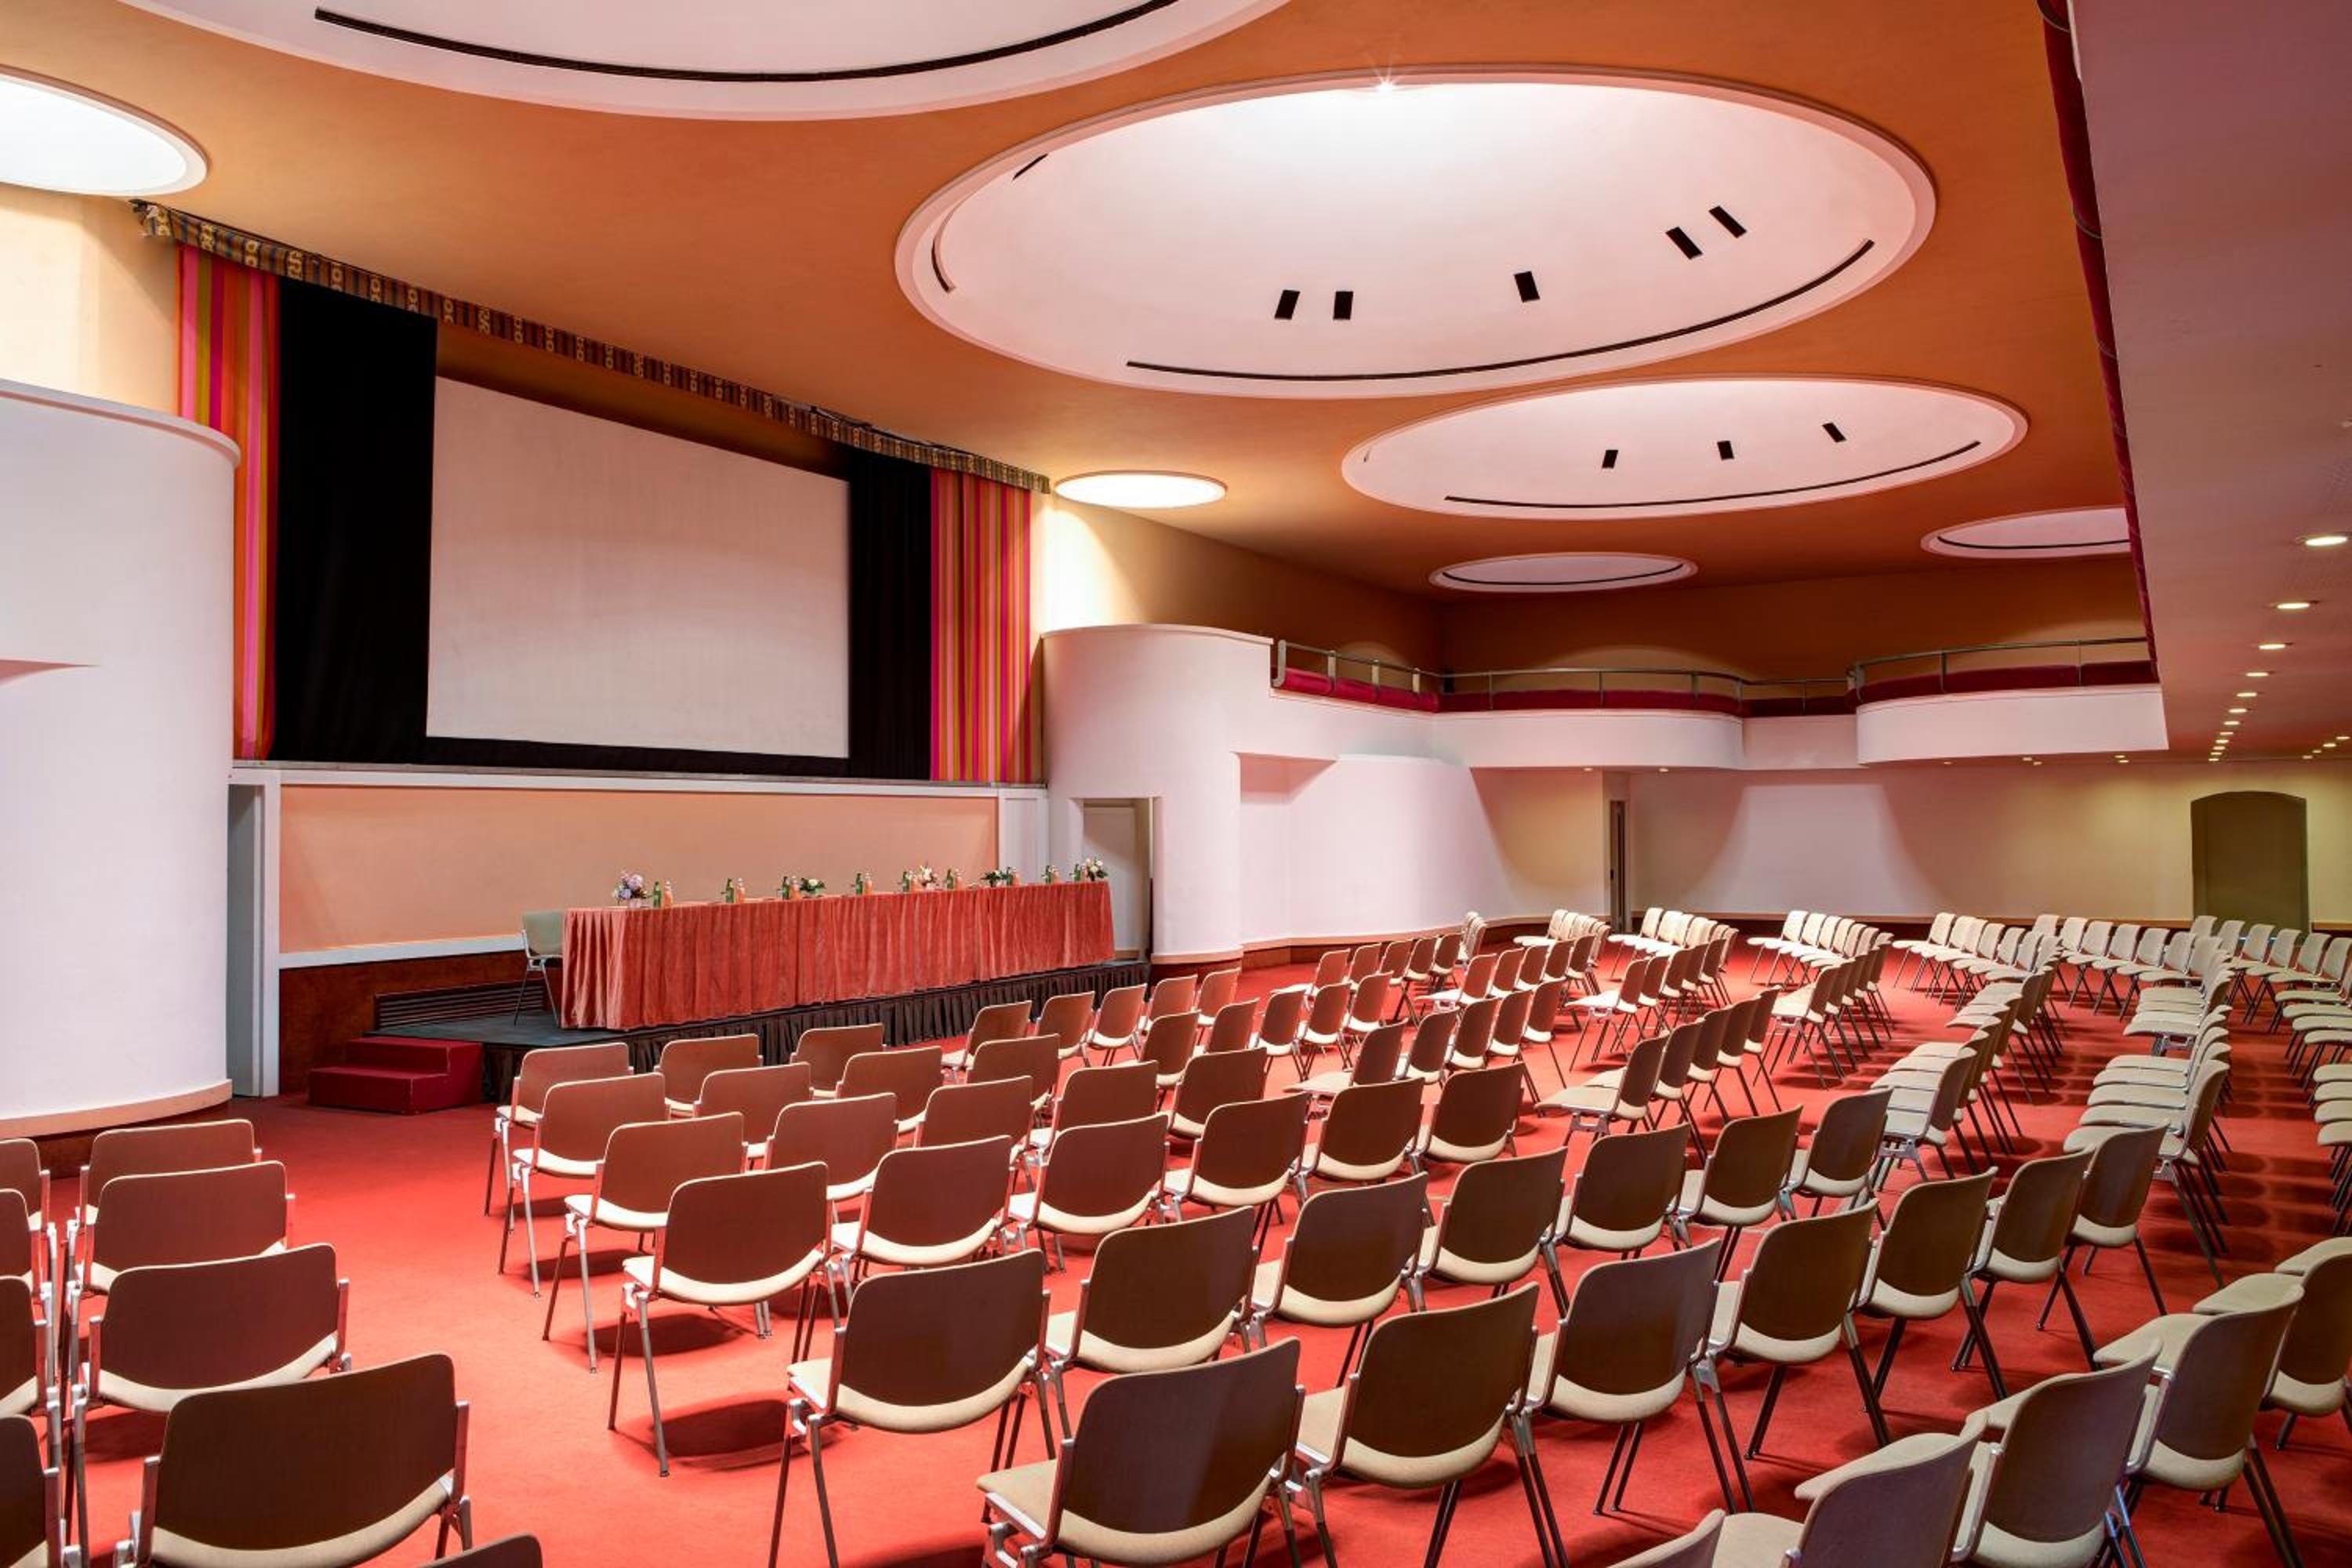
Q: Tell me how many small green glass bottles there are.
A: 9